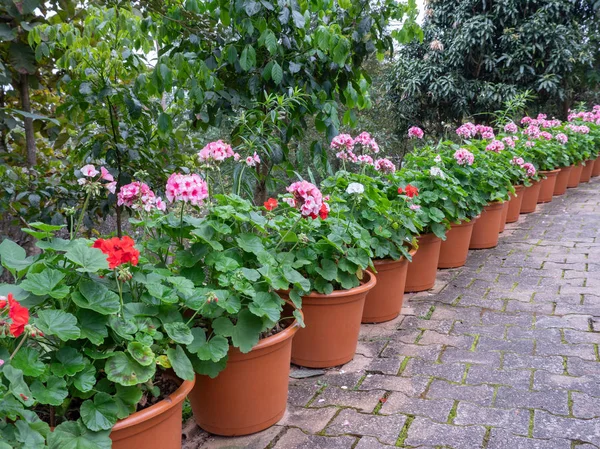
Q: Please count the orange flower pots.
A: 15